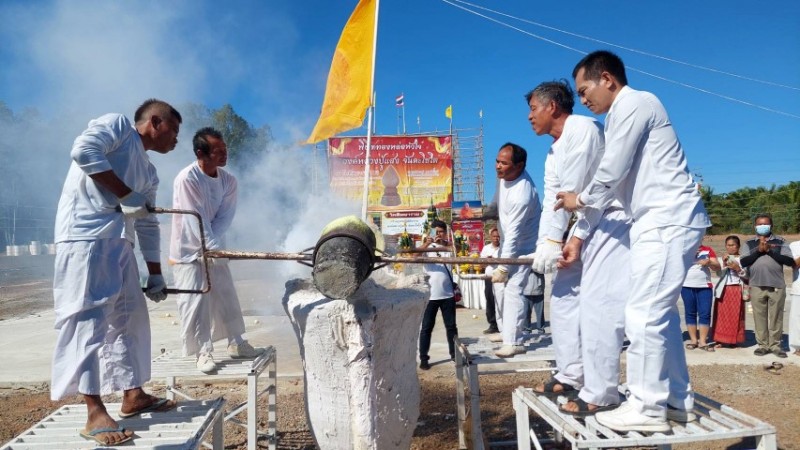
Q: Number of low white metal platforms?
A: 4